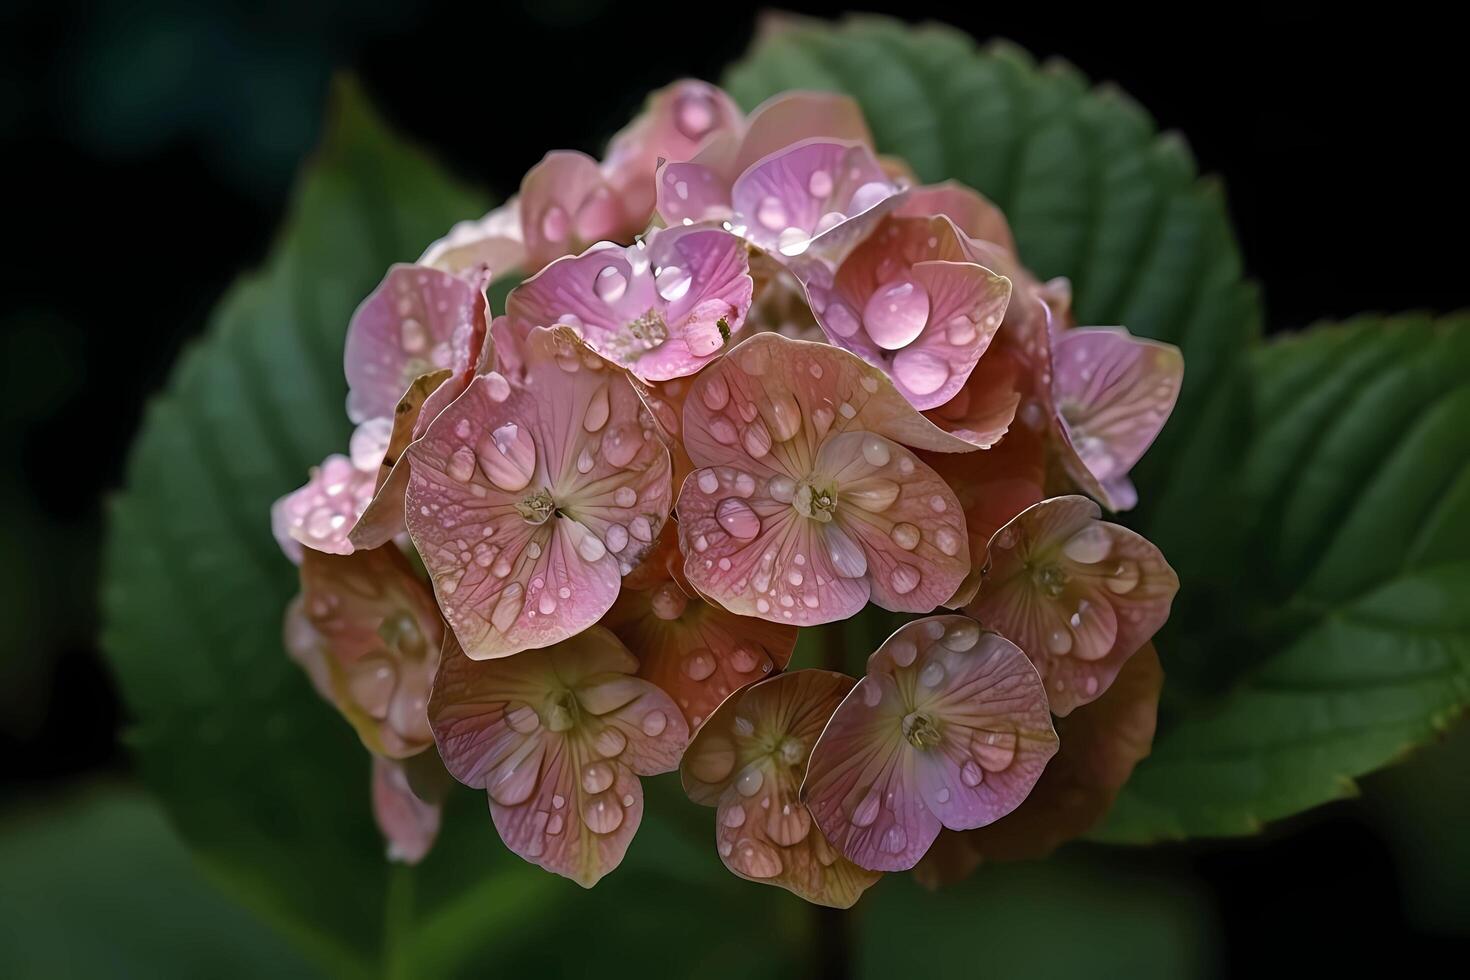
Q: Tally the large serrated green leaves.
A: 3